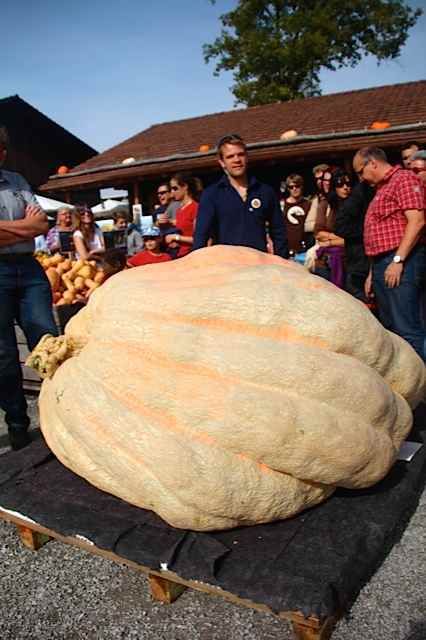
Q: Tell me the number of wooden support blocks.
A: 3